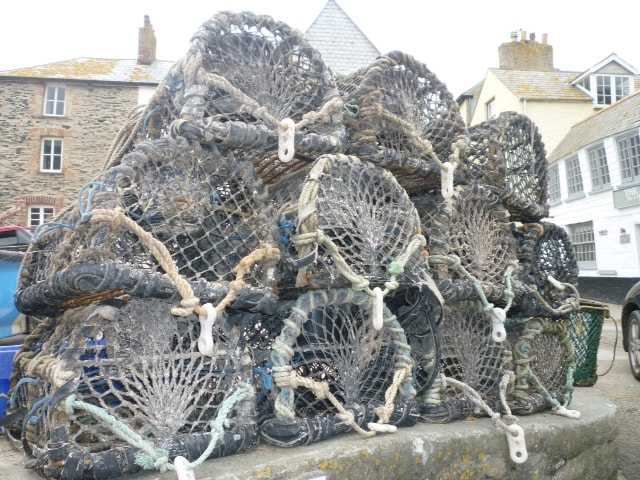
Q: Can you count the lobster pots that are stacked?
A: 11